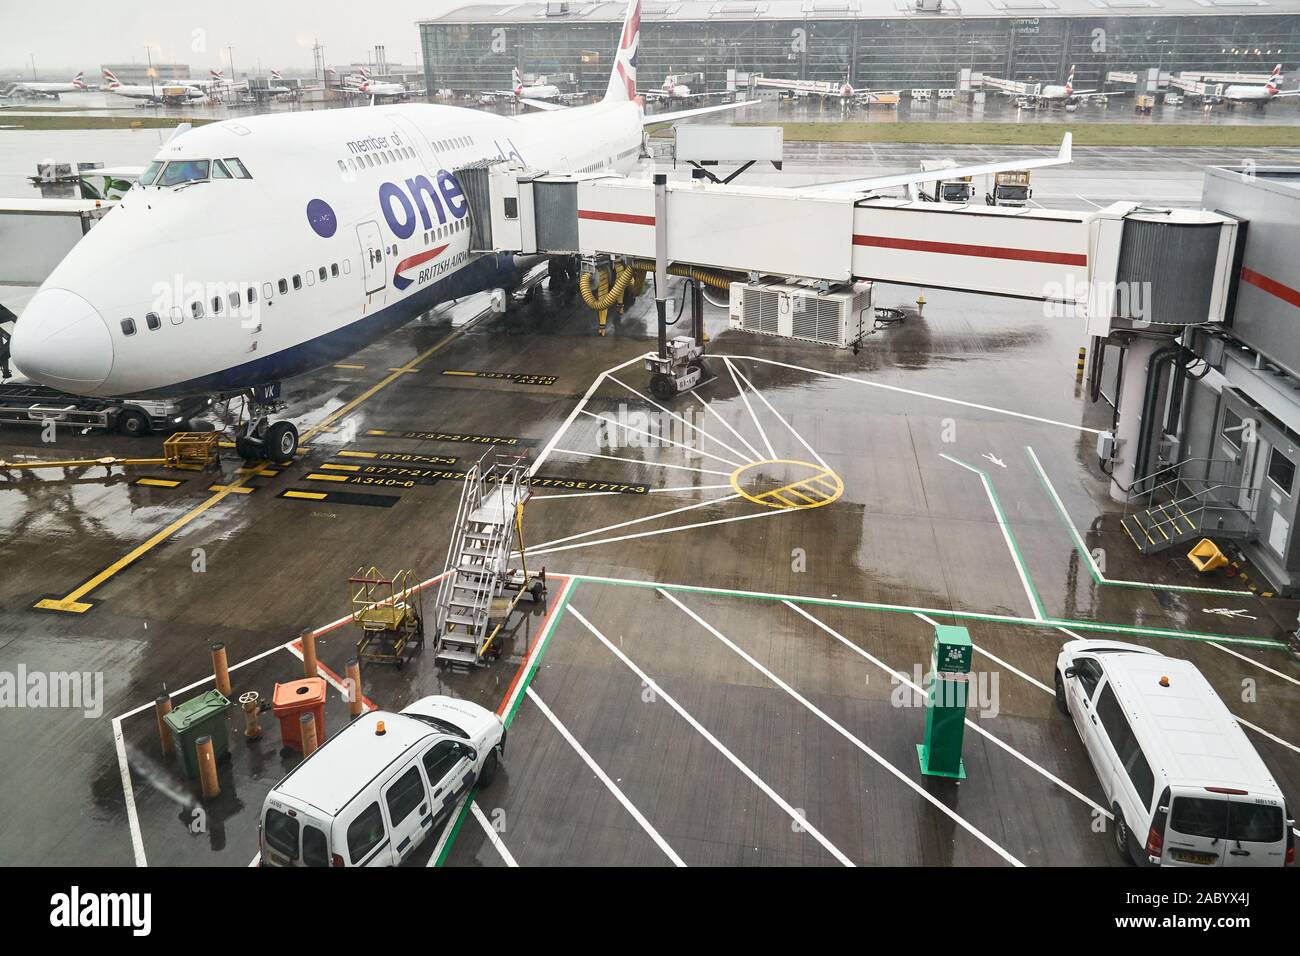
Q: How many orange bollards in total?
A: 6